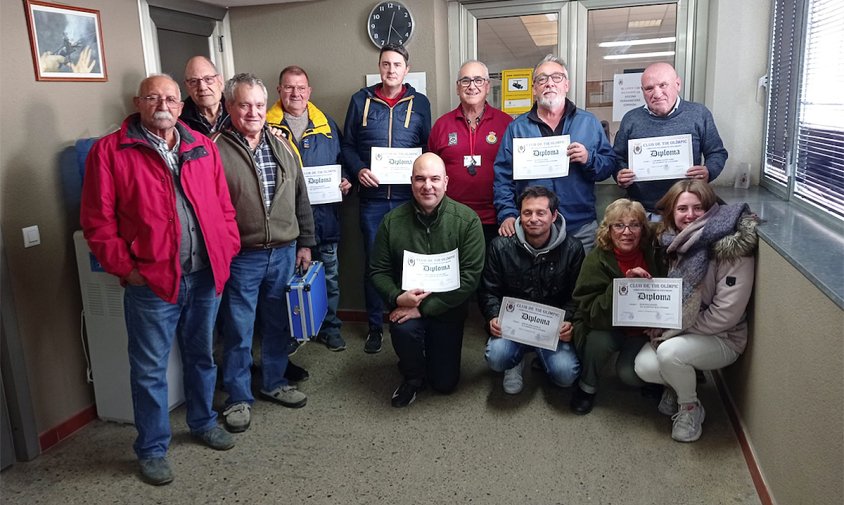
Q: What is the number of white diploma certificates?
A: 7